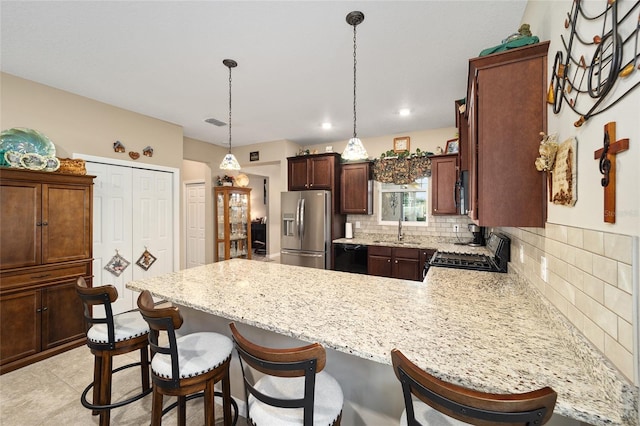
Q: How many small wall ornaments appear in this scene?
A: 3